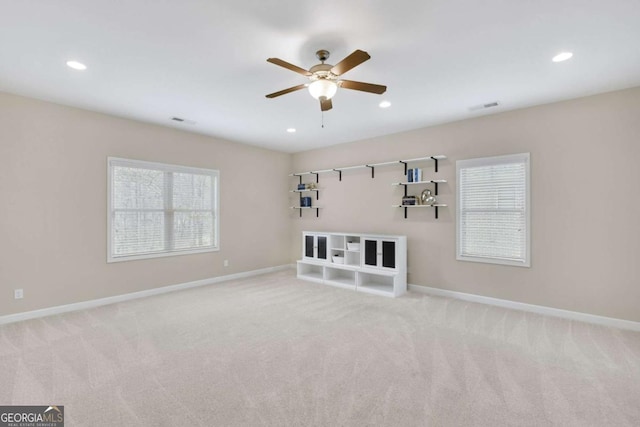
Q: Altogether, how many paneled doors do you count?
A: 4